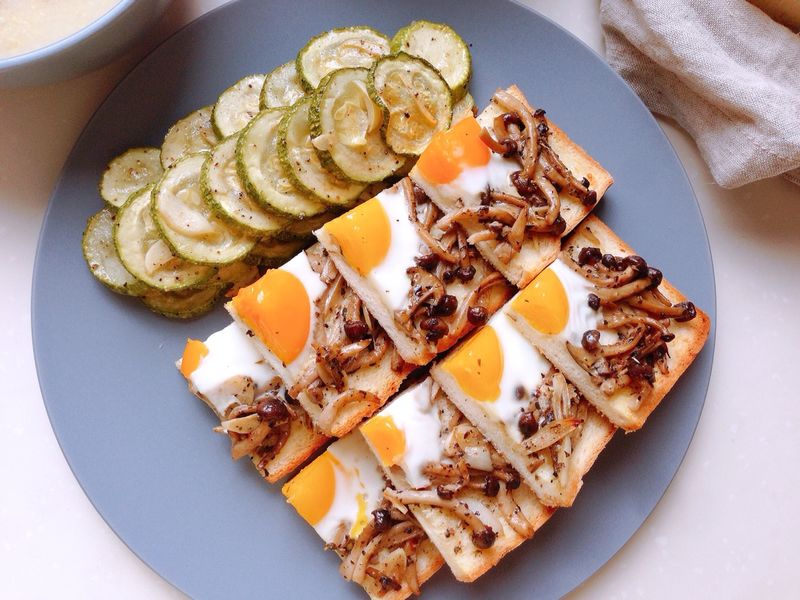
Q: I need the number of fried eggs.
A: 8